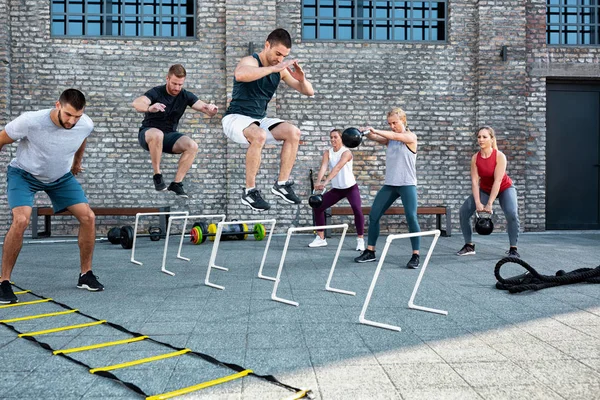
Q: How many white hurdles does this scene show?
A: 5